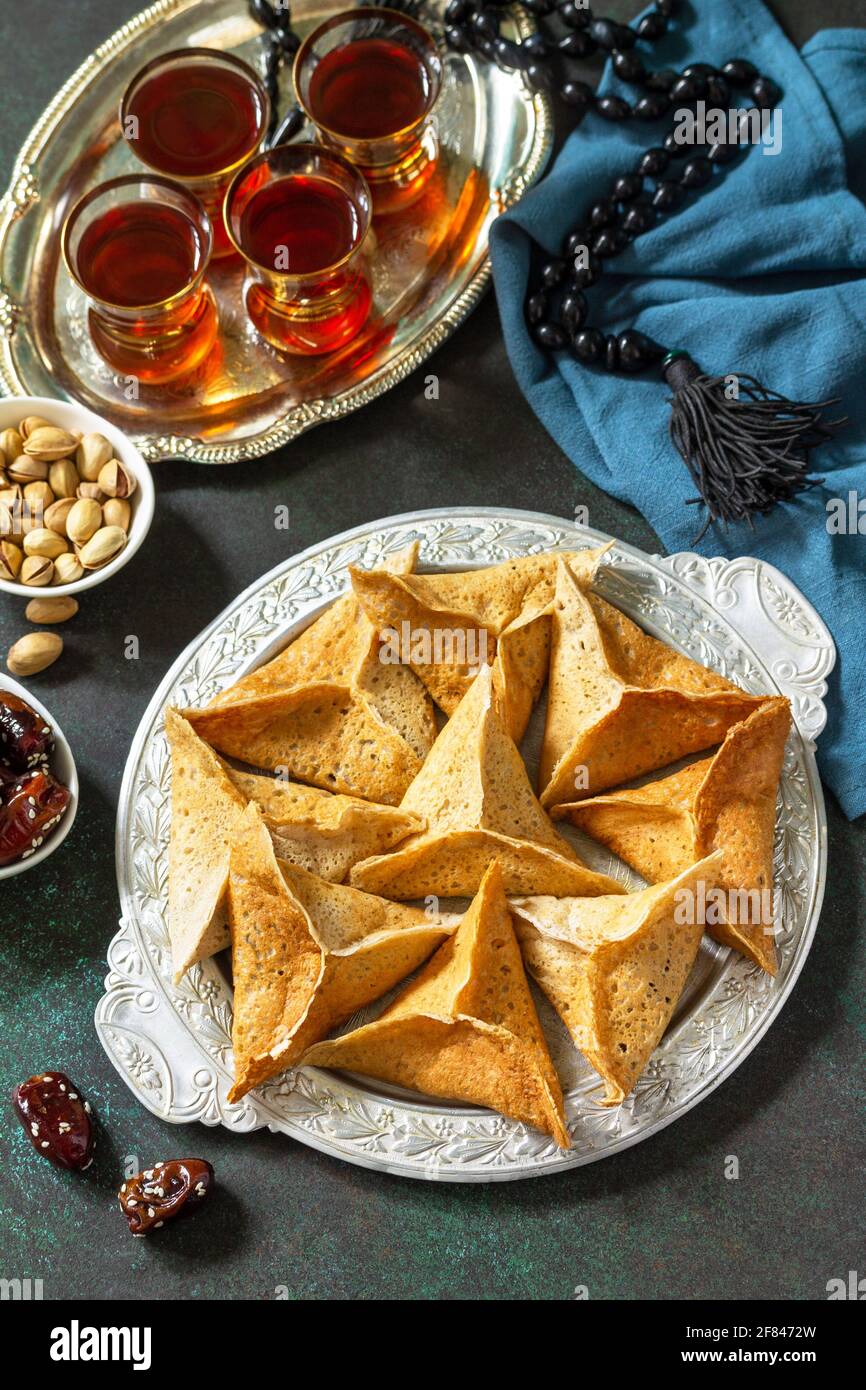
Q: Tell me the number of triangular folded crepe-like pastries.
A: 9